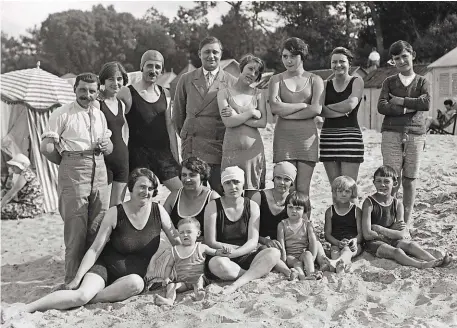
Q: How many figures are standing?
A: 8